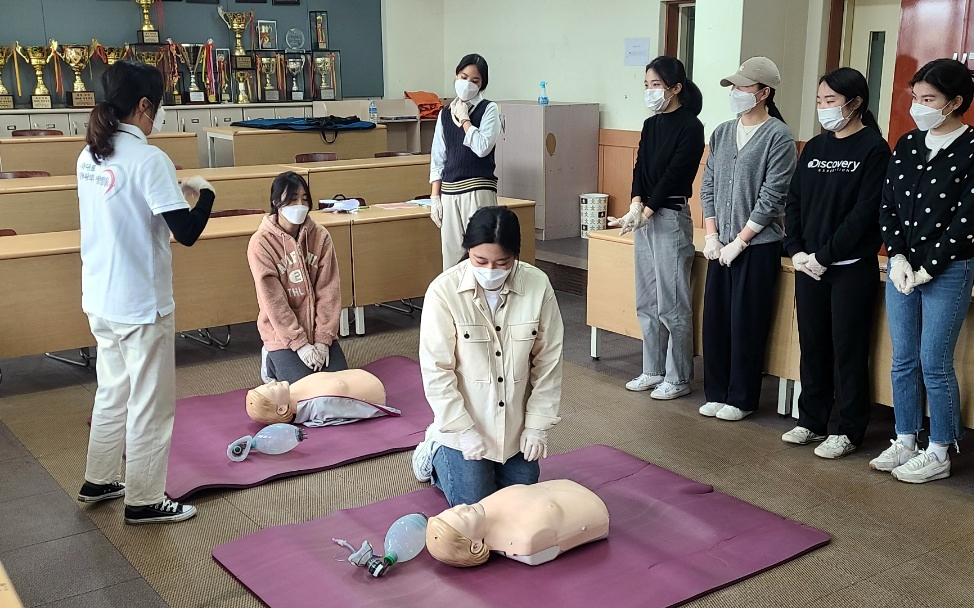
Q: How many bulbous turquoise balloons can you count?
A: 2